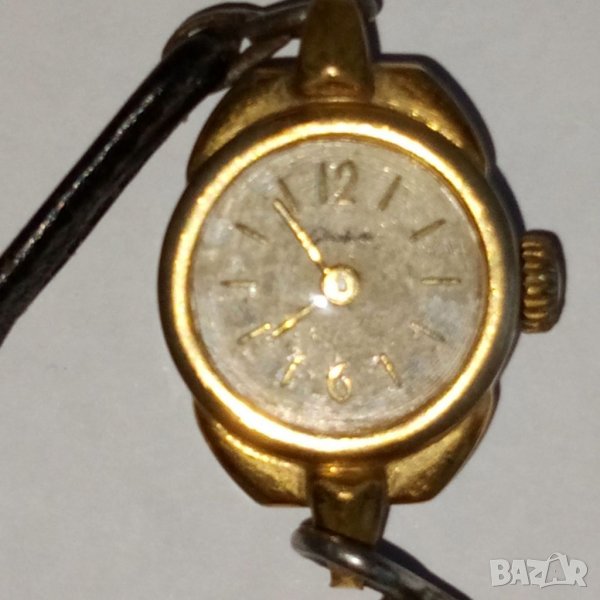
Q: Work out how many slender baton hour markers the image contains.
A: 10